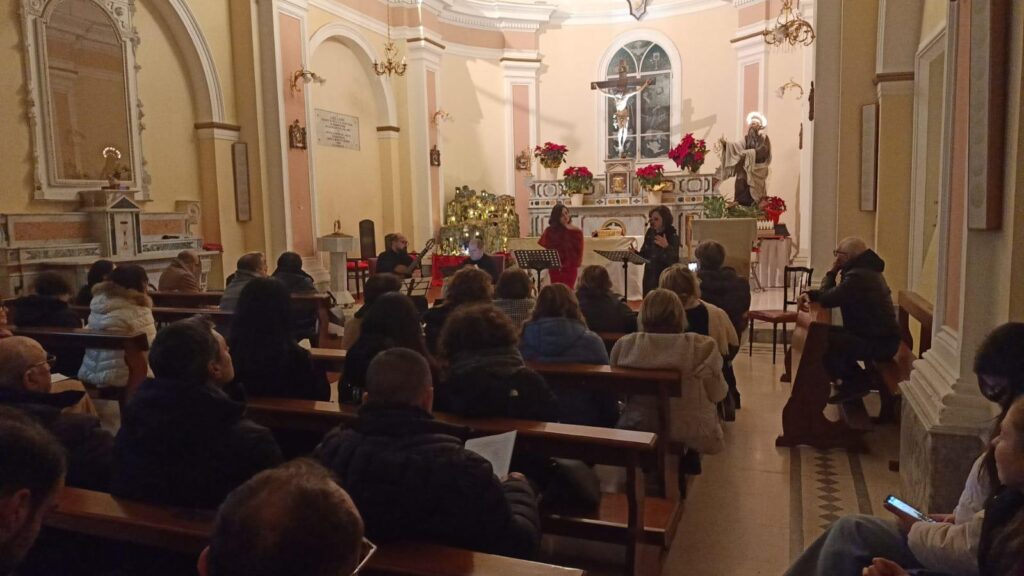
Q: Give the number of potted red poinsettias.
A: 5